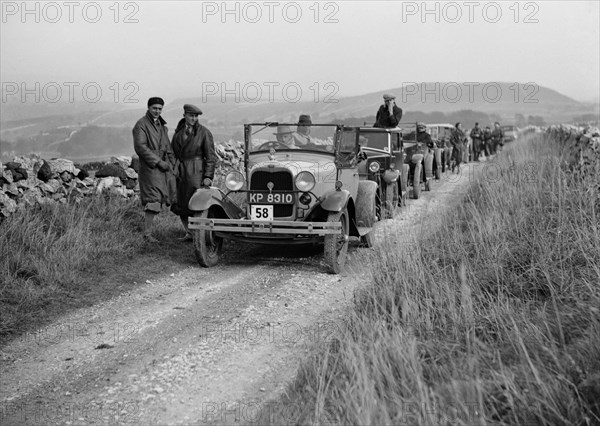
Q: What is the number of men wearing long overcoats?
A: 2